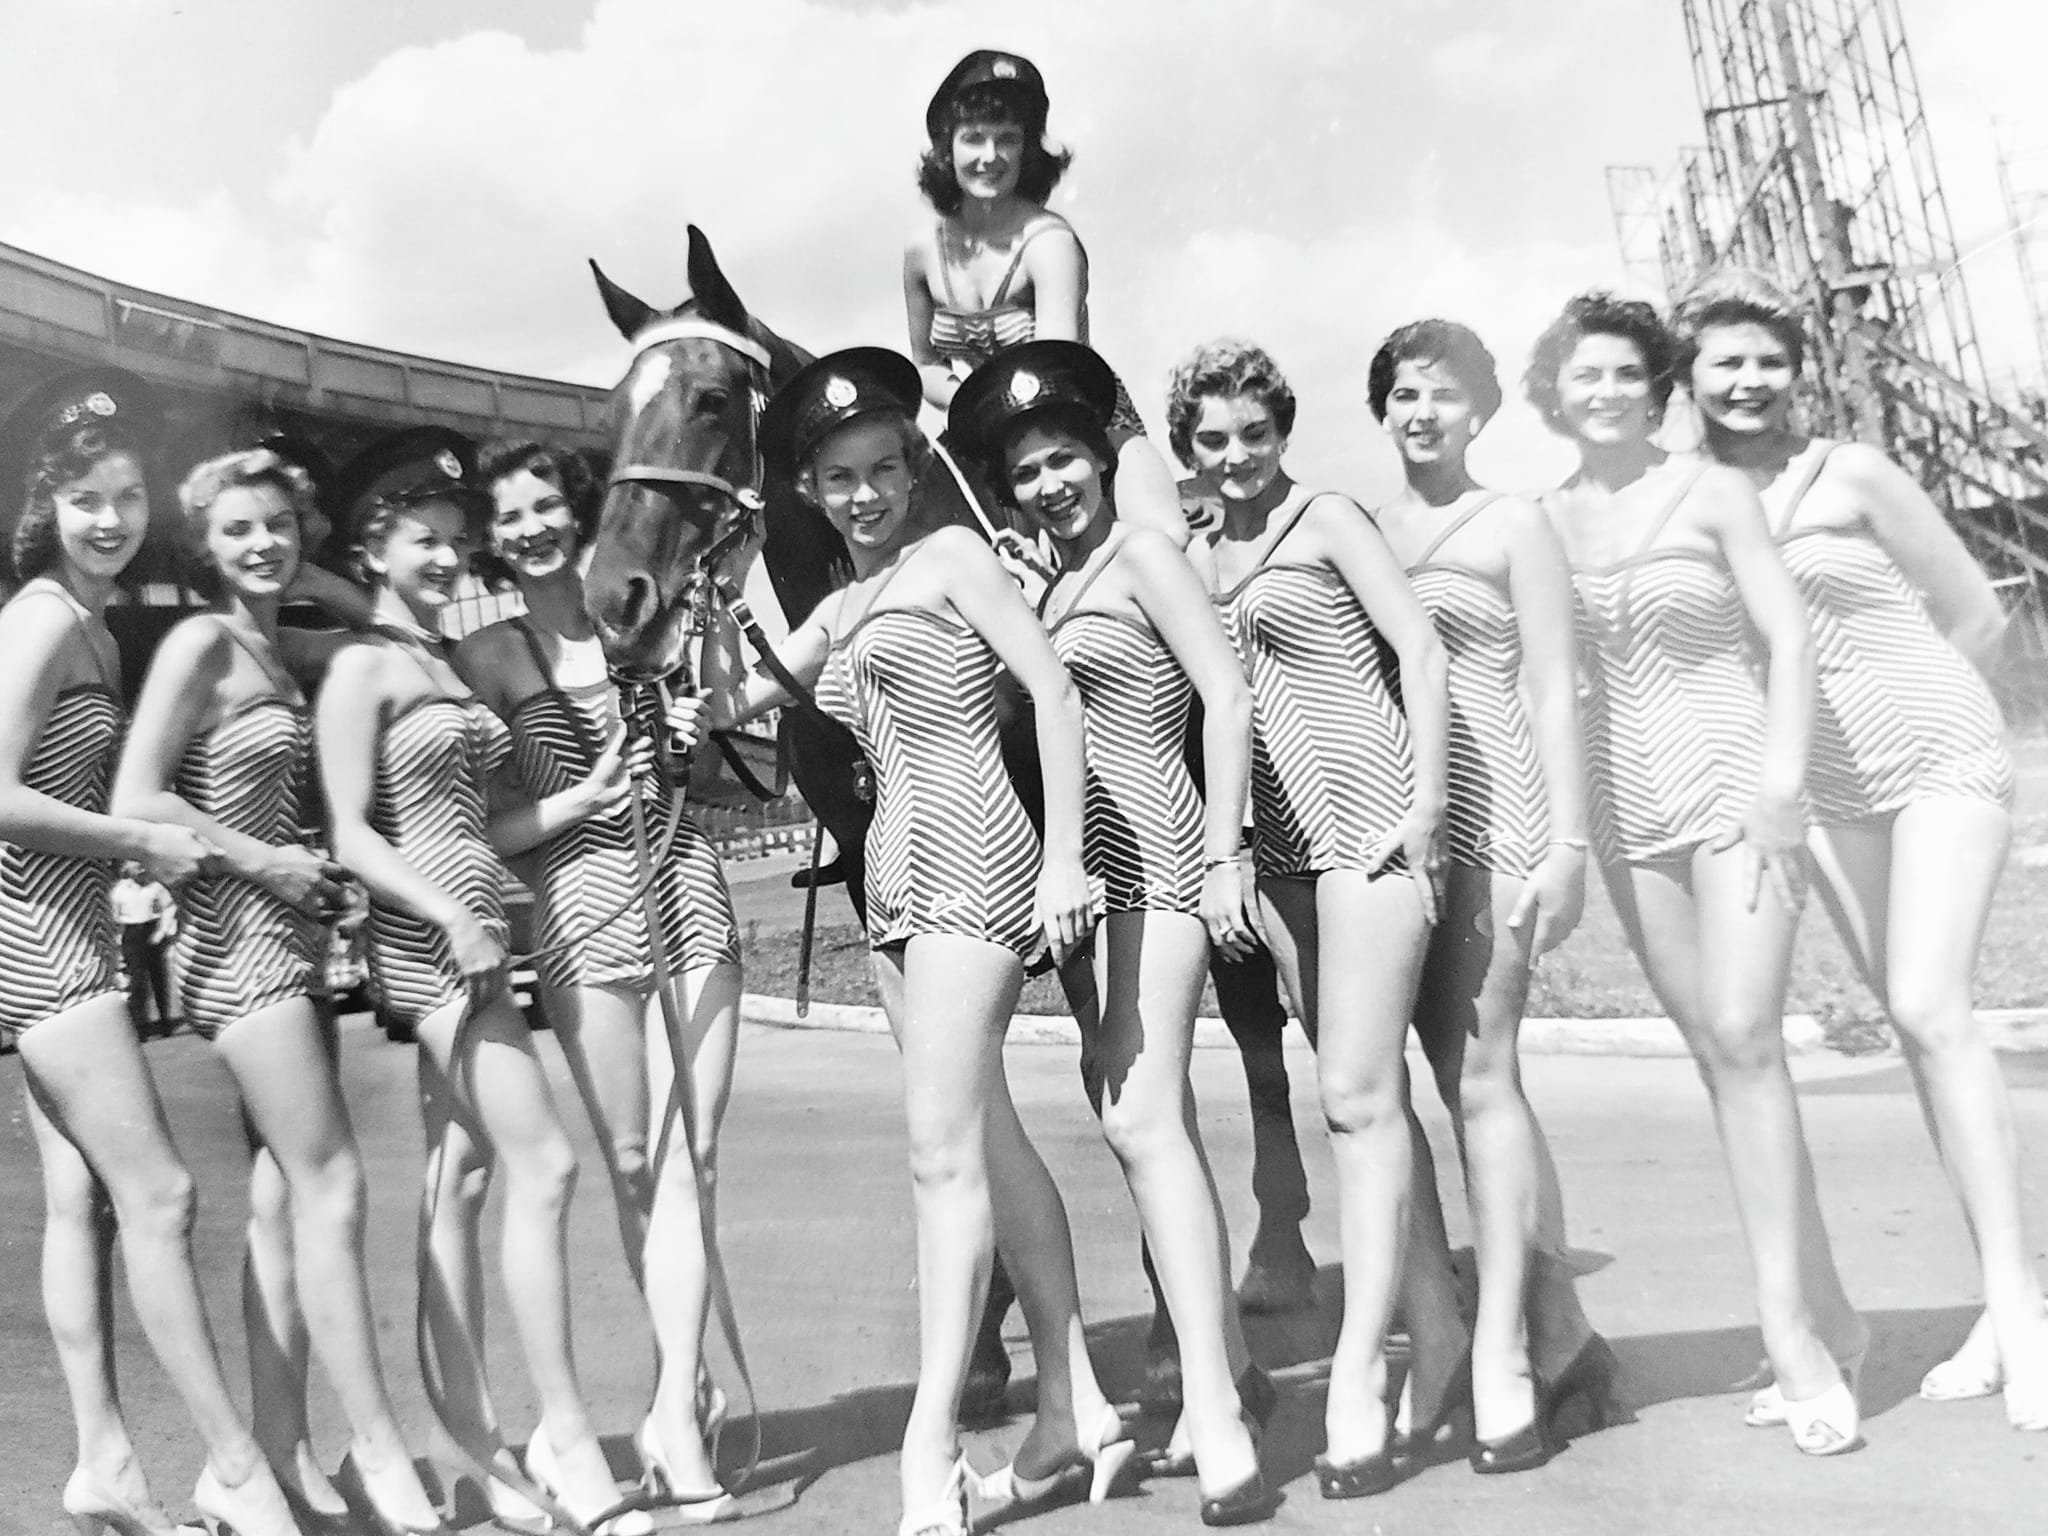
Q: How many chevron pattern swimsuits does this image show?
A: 11